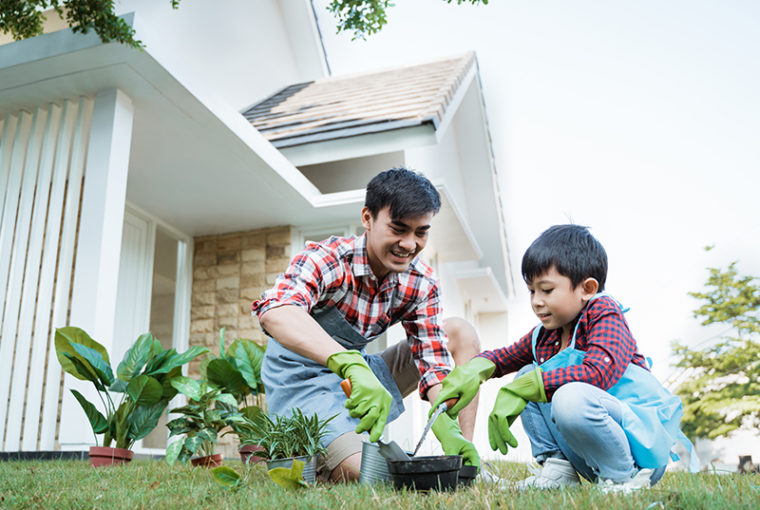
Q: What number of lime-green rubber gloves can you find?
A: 4